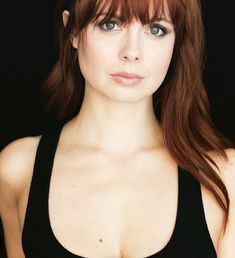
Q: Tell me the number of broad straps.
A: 2